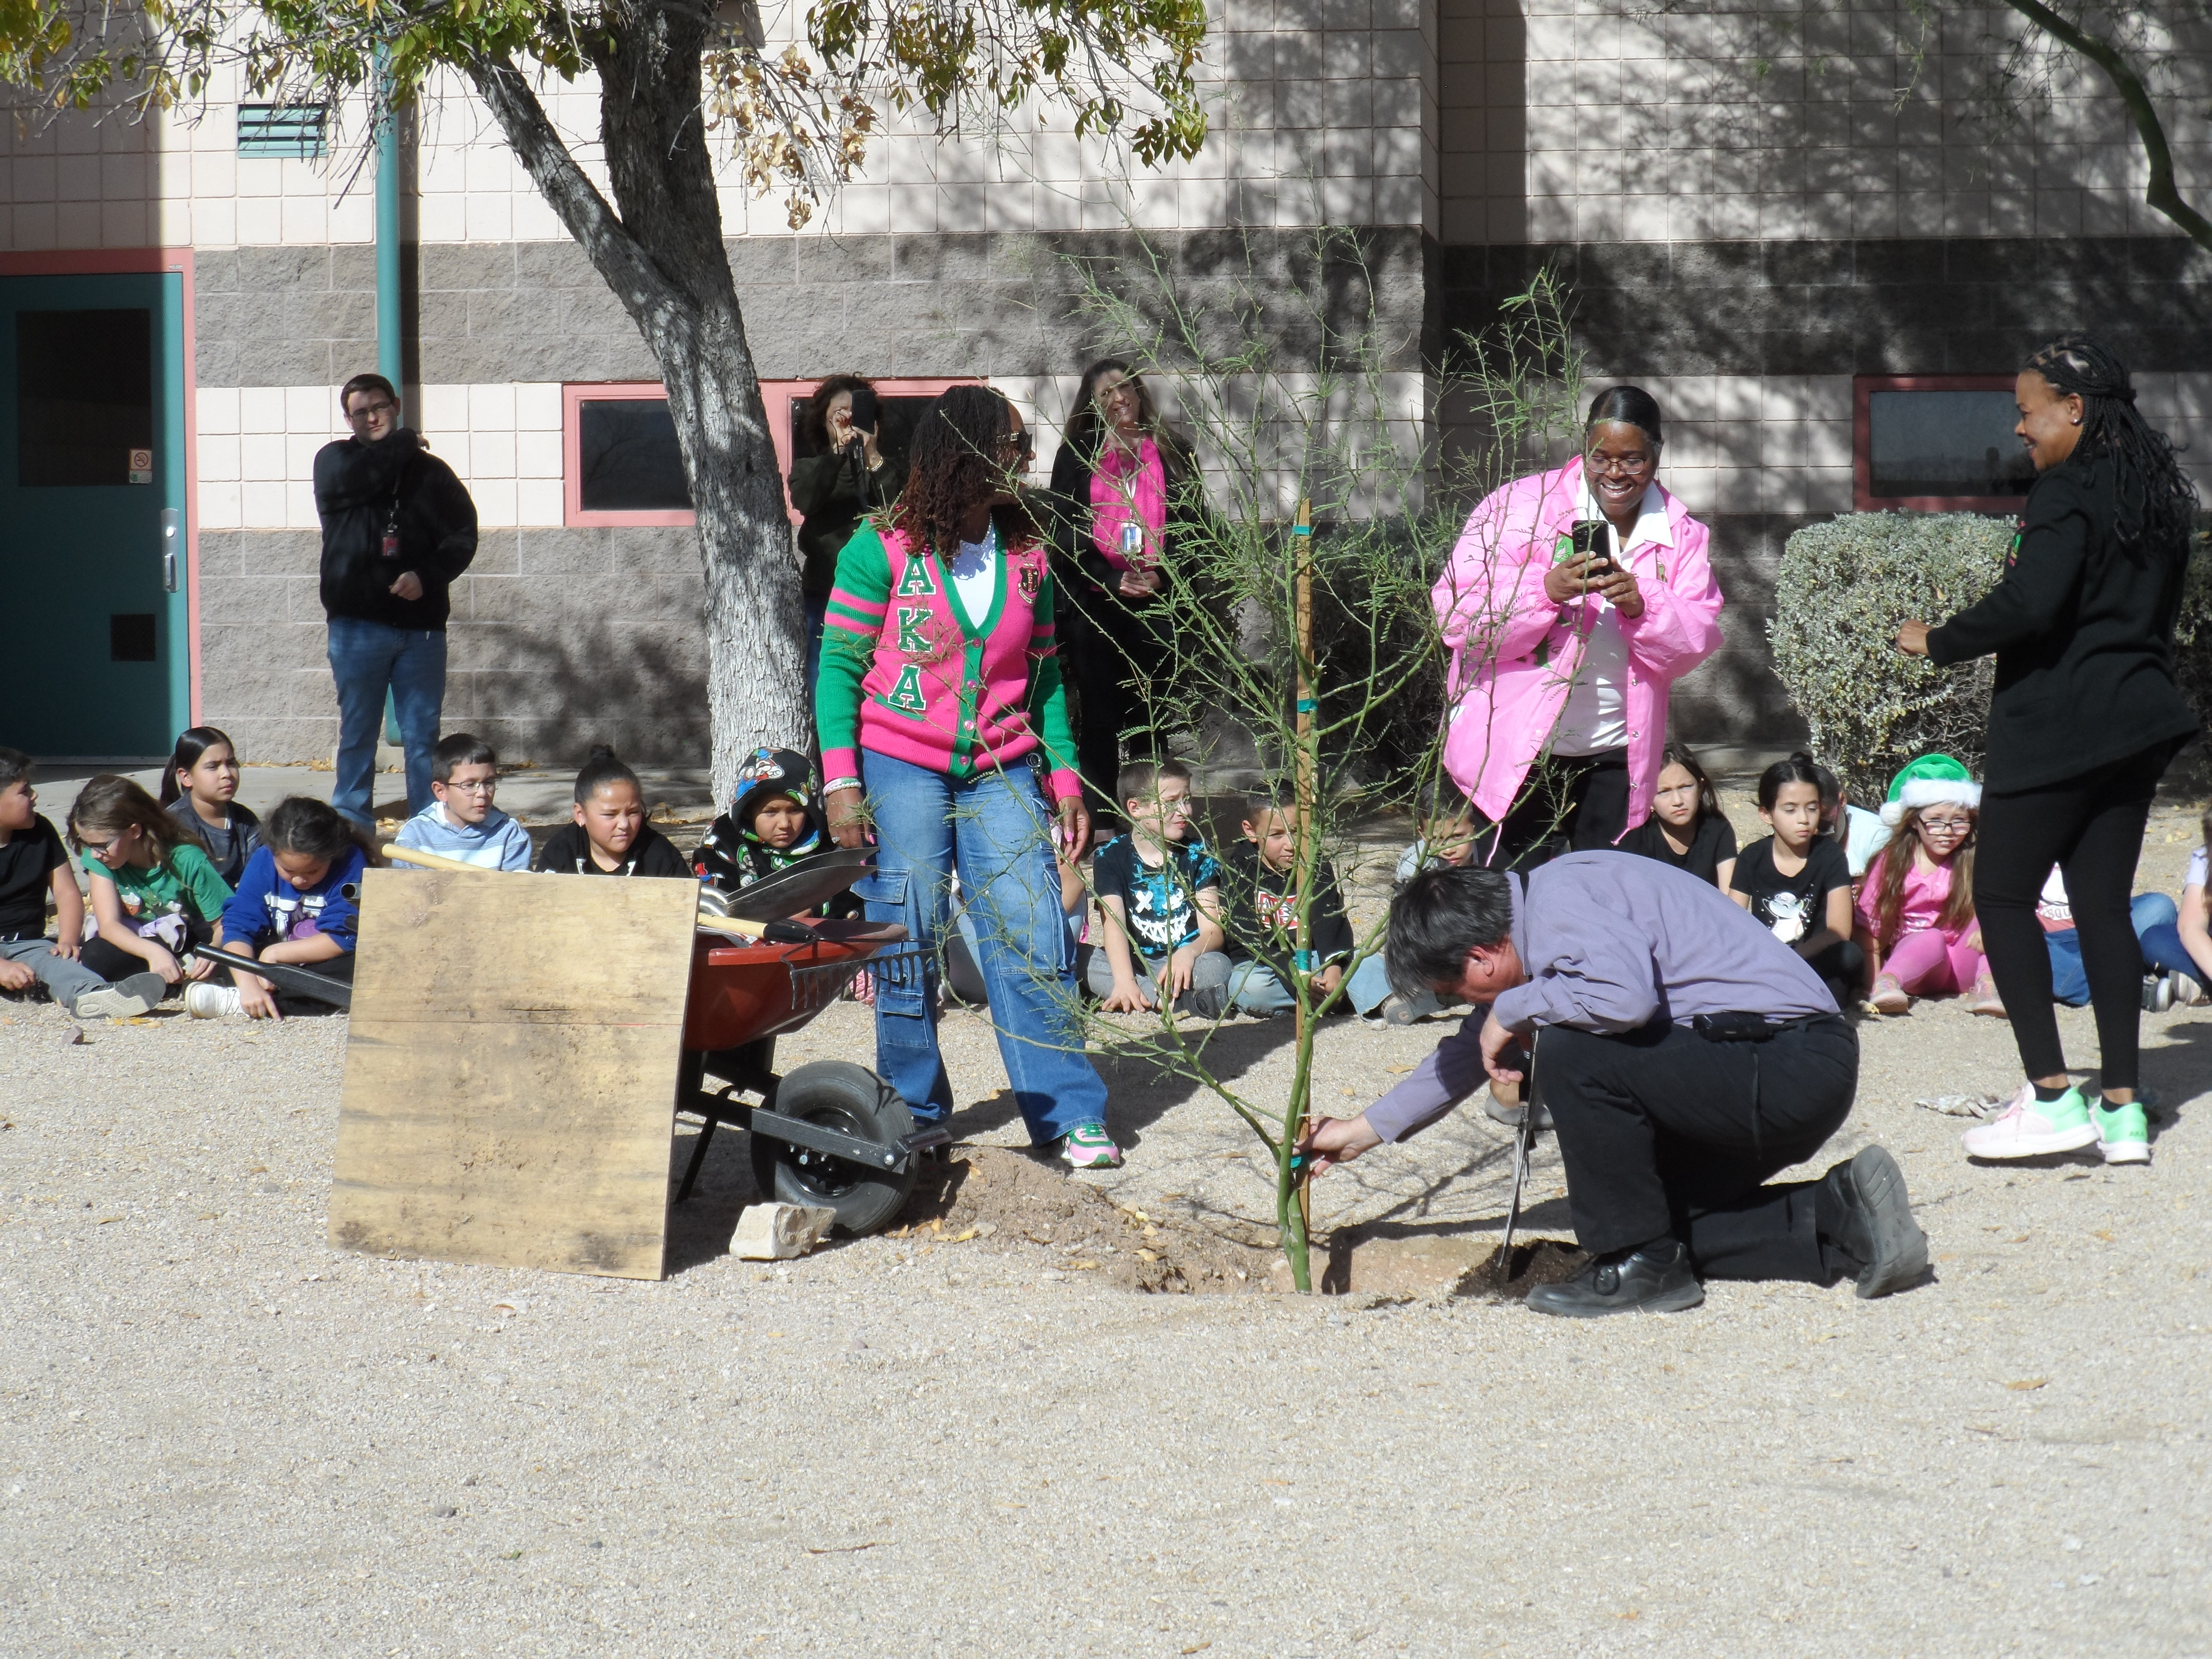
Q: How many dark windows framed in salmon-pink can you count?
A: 3